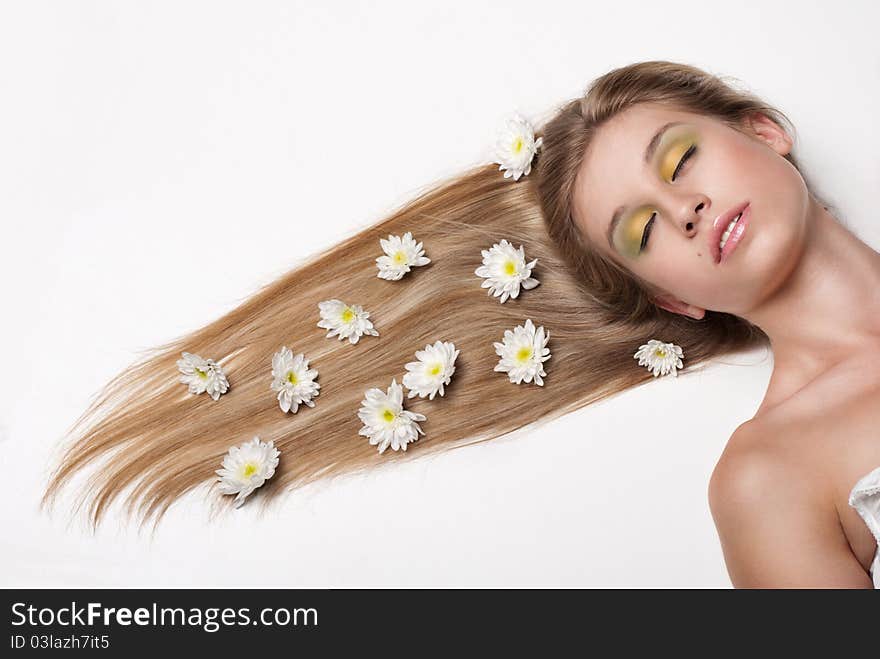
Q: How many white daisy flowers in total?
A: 11